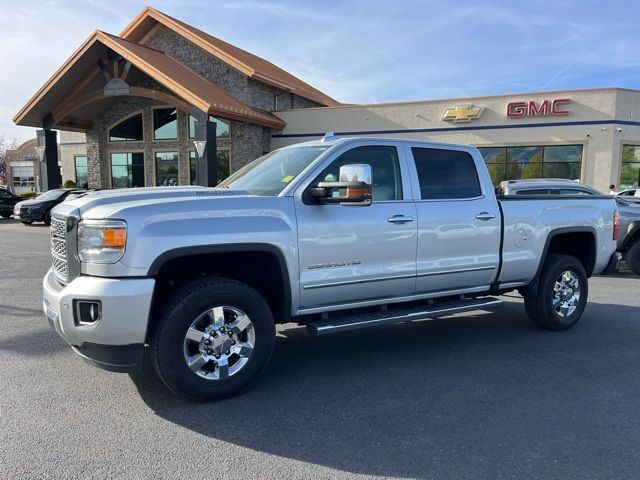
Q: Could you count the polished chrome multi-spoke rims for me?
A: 2